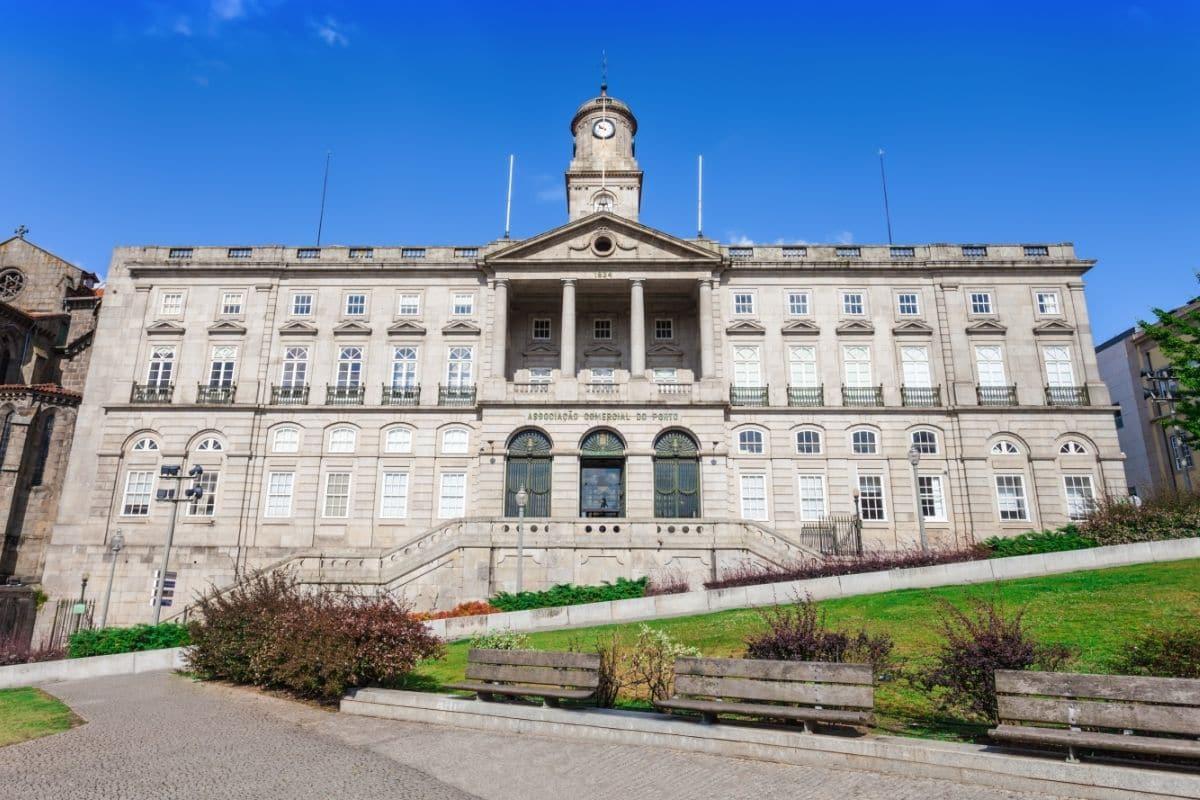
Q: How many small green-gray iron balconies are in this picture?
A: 12